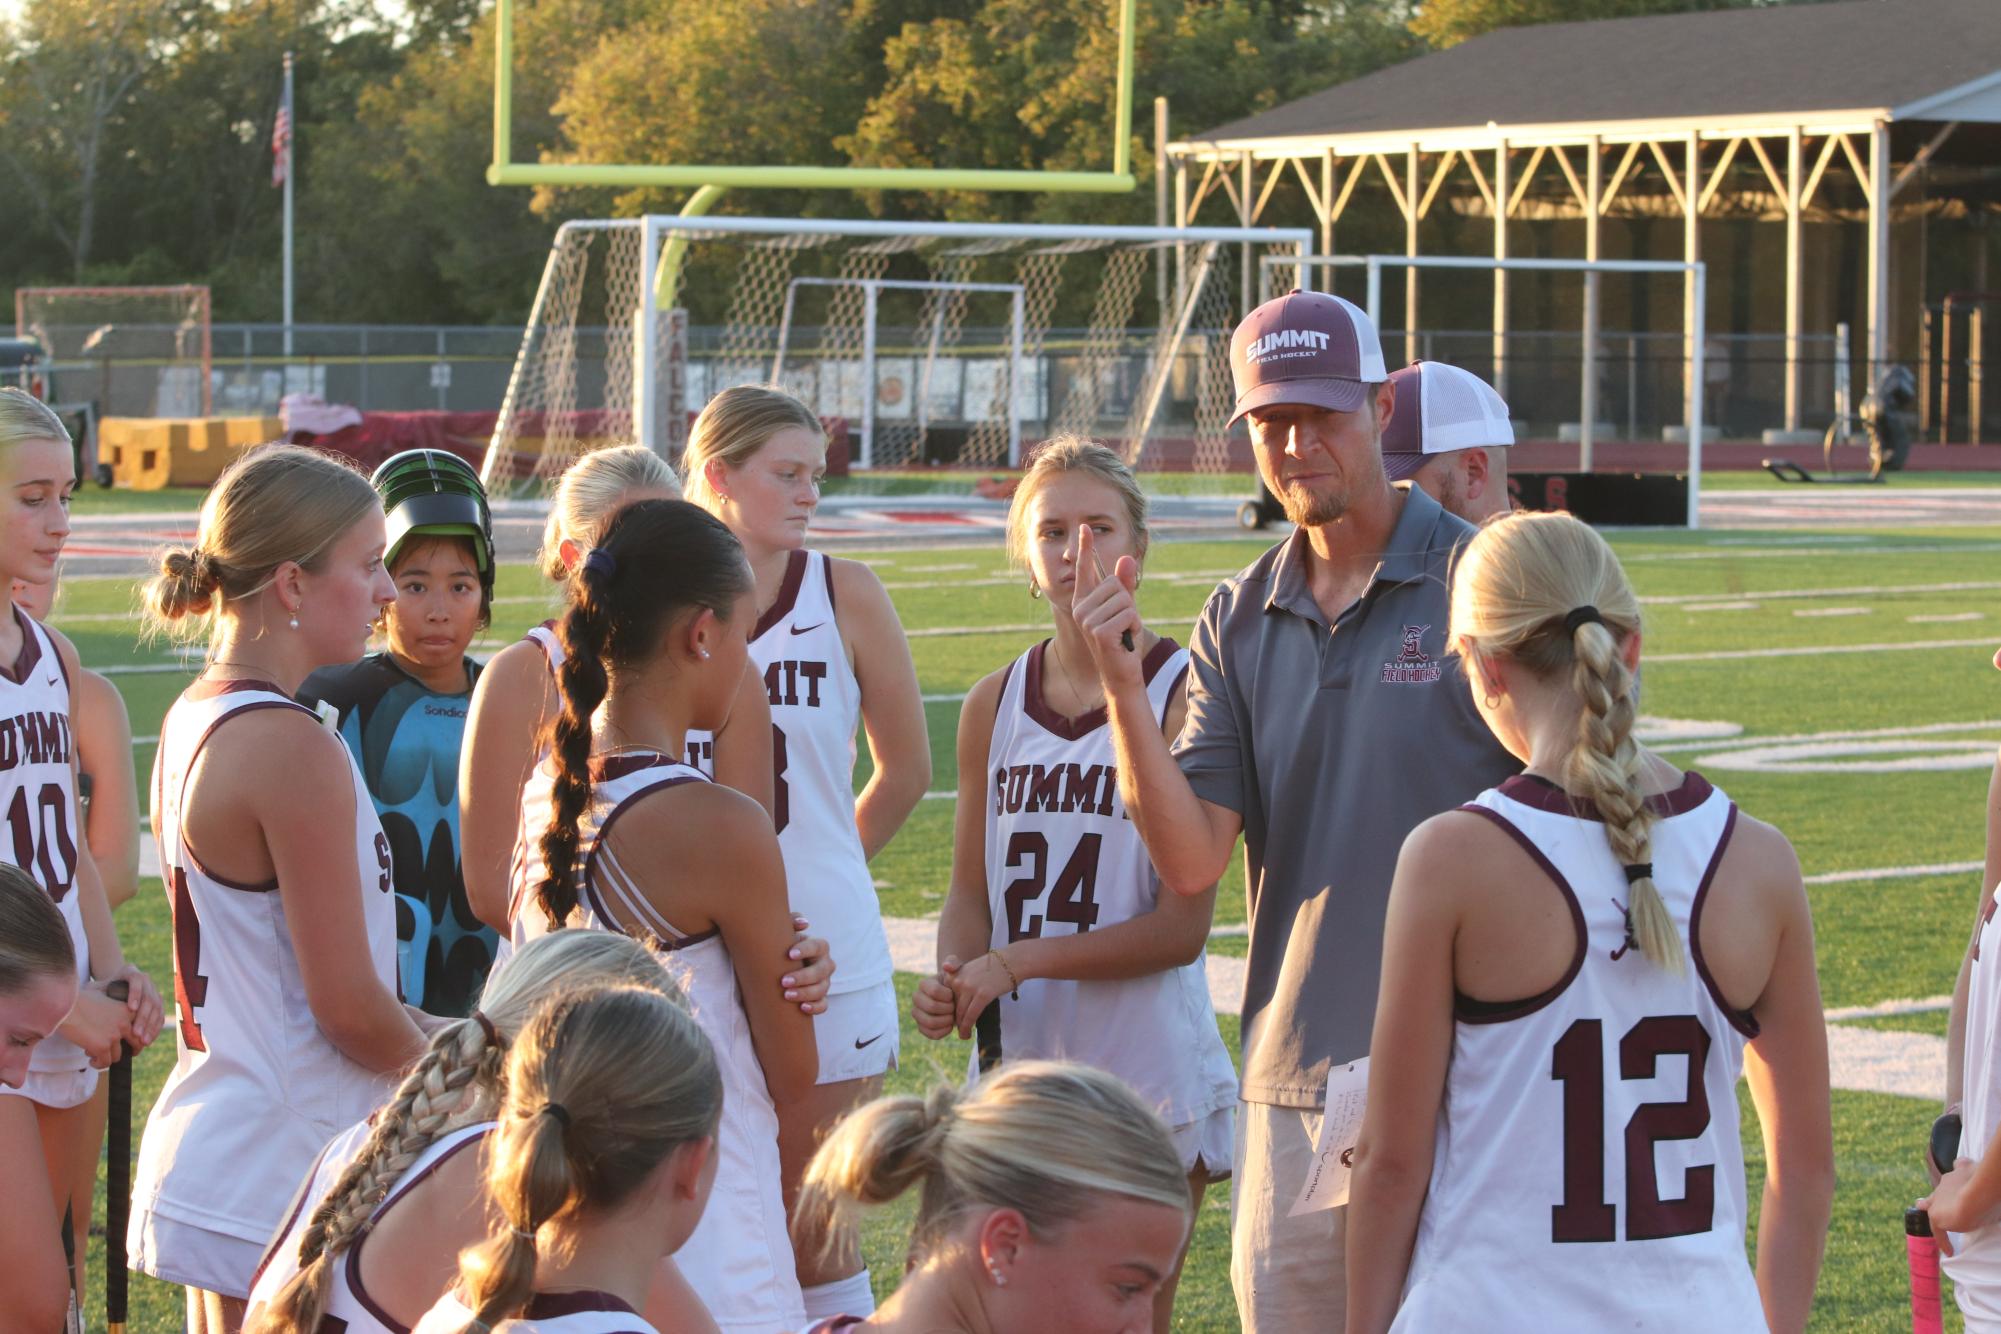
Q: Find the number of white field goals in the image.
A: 3